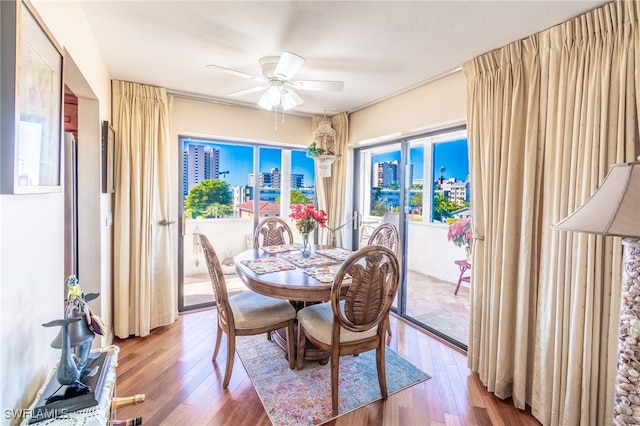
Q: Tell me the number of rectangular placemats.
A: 5